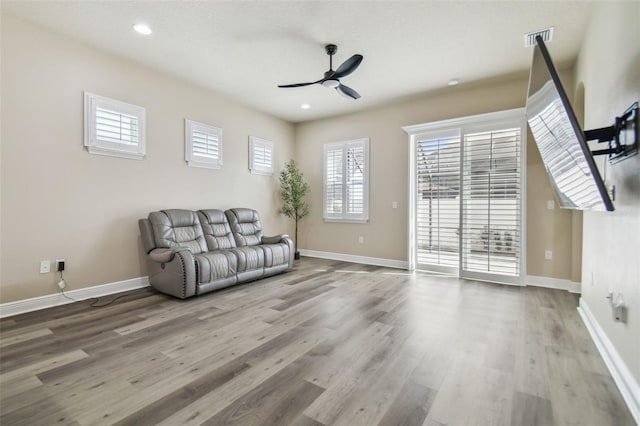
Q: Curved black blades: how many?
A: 3